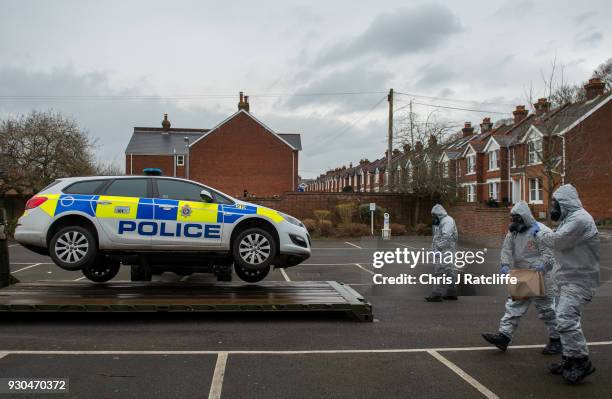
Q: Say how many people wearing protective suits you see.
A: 3